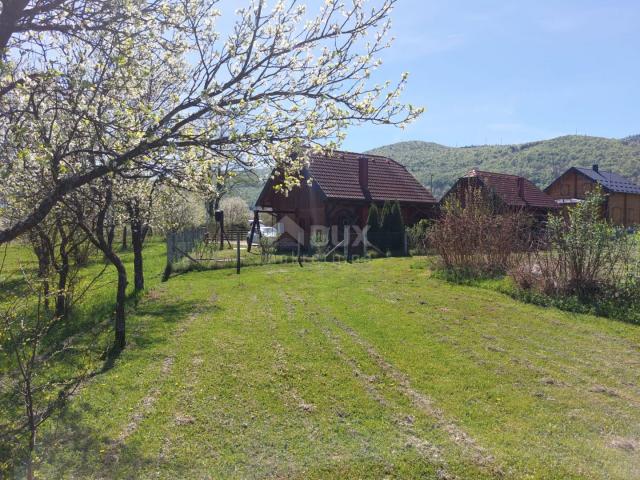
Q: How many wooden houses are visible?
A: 3